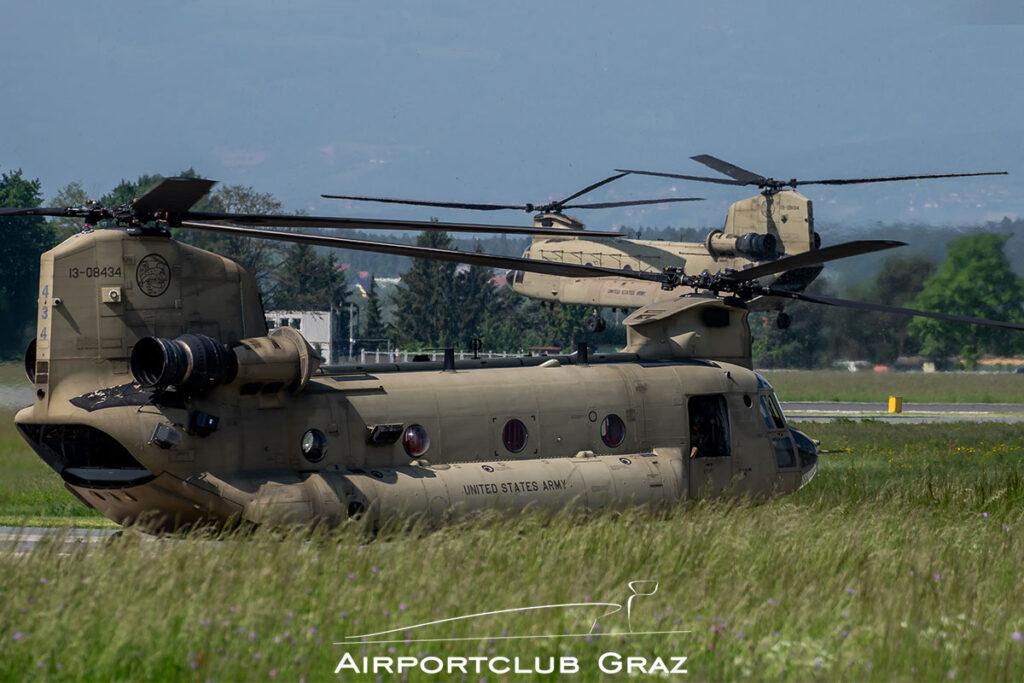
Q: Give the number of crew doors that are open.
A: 1